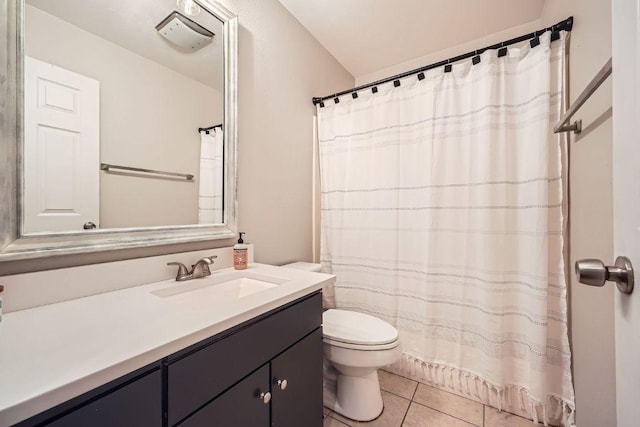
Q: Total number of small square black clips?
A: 11